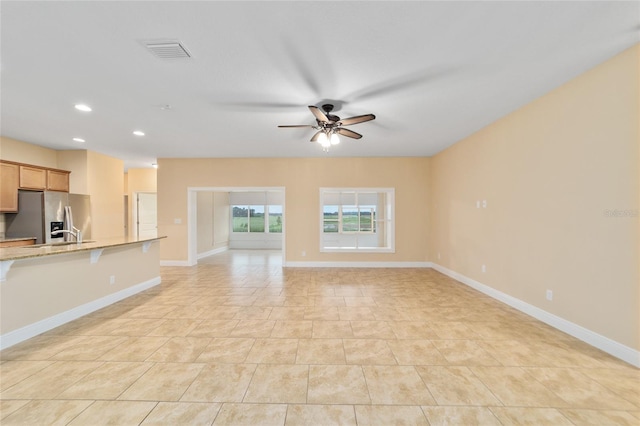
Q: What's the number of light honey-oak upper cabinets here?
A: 3